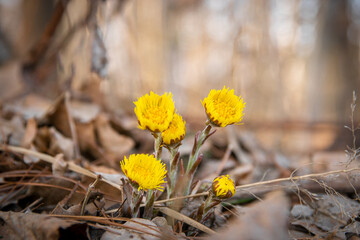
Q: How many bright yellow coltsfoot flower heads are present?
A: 5